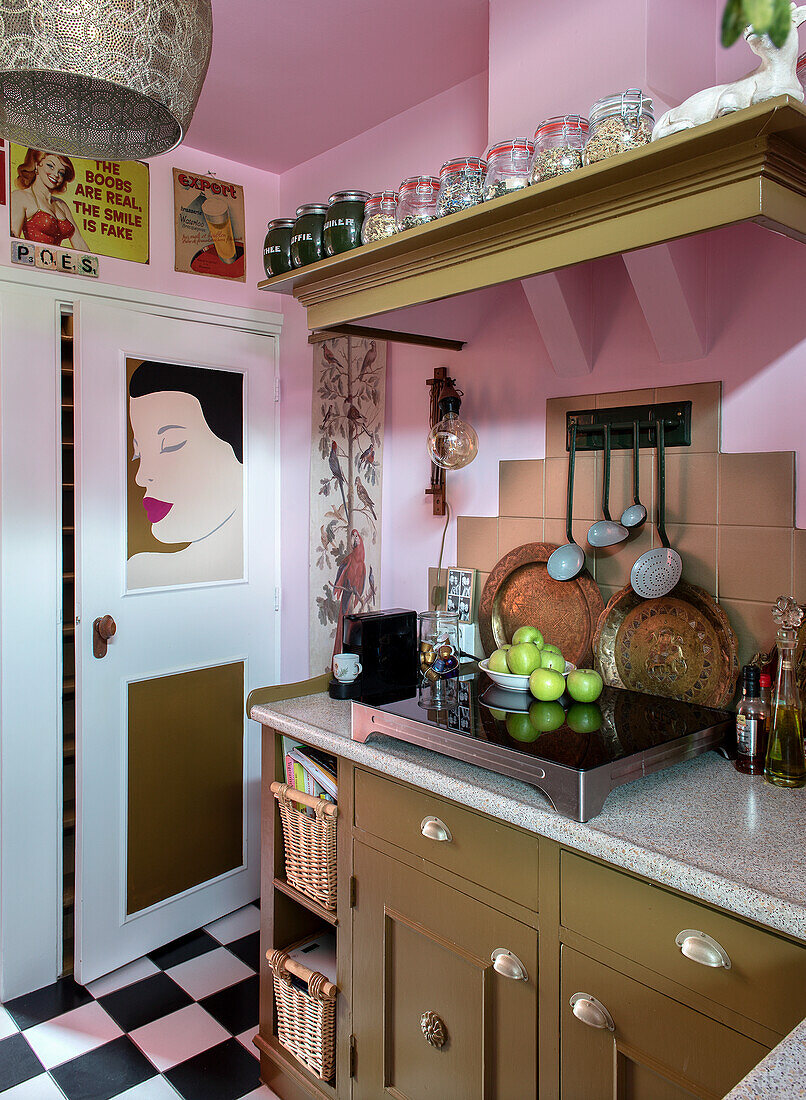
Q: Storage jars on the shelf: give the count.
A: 9